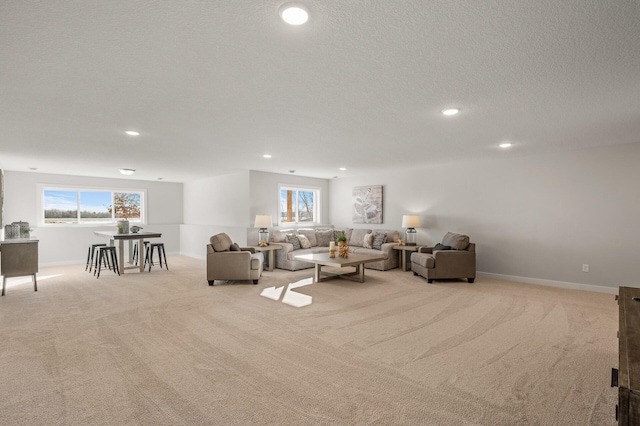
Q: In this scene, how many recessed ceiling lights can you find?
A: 6